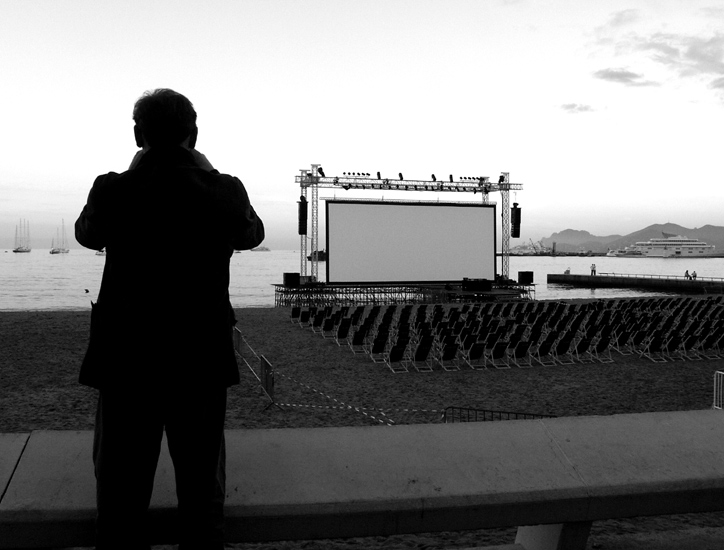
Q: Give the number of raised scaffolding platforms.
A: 1